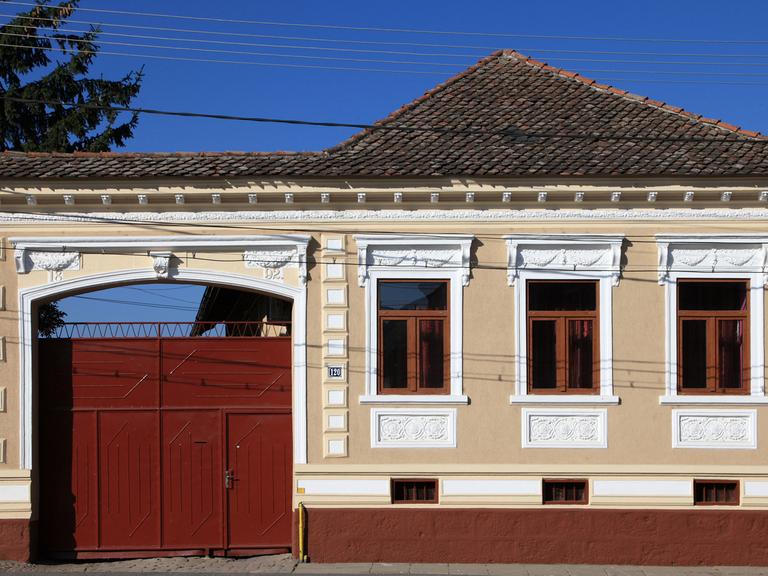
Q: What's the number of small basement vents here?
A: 3